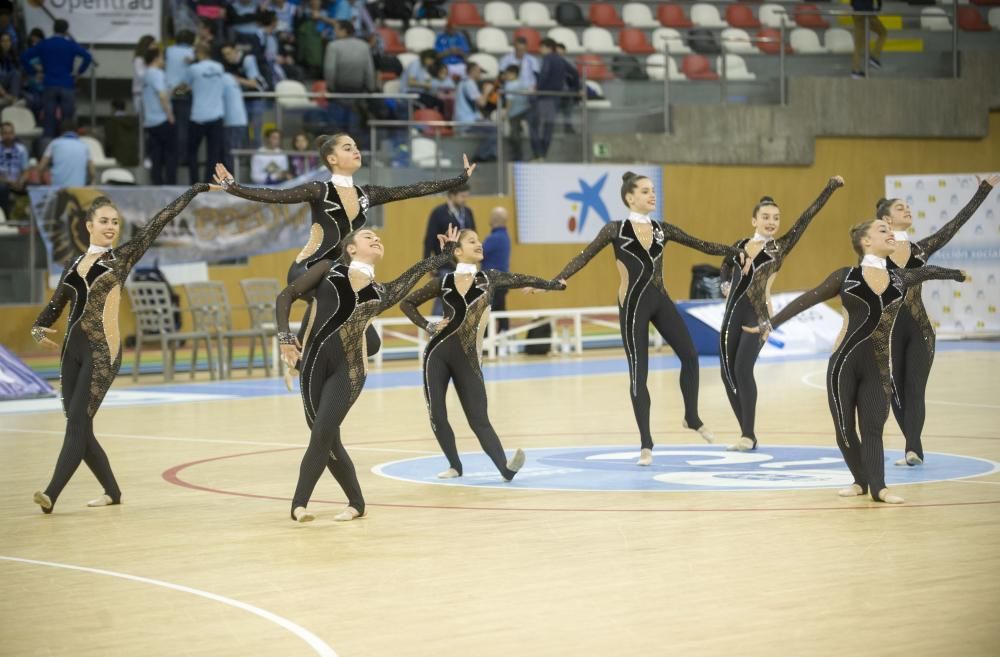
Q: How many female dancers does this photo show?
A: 8